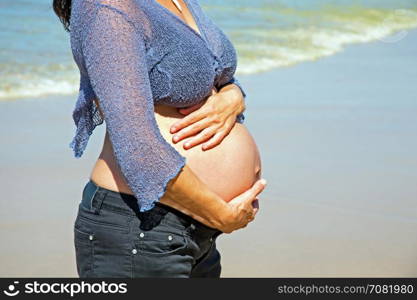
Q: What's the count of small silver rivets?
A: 4